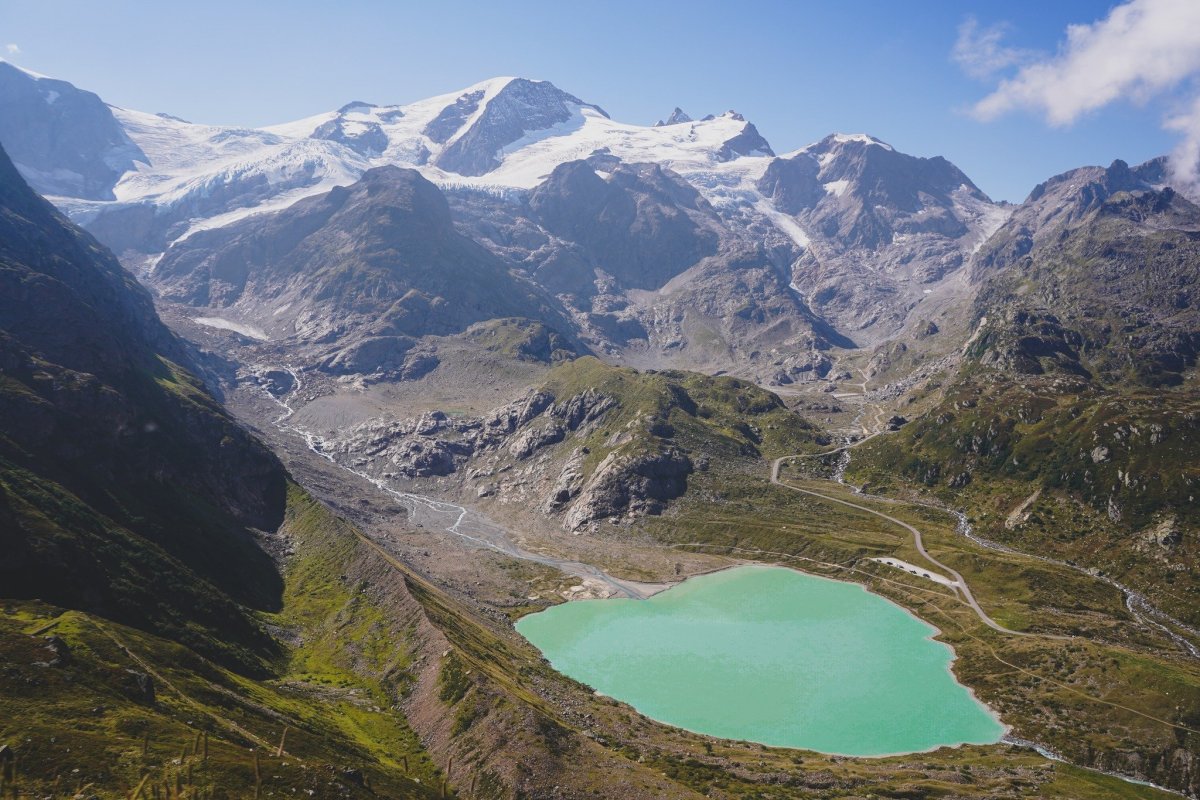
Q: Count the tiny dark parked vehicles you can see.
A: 5